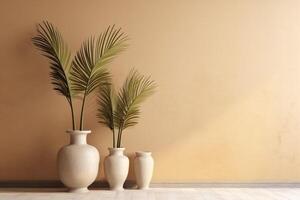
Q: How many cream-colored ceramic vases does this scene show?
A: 3